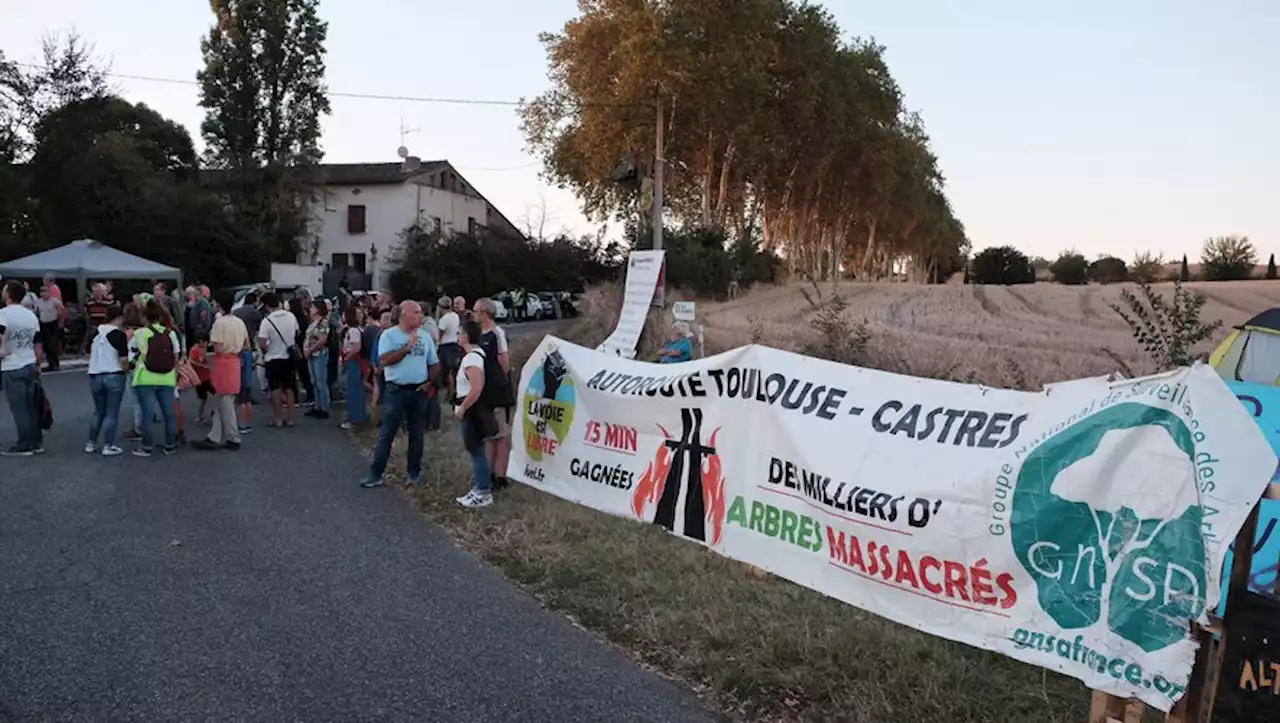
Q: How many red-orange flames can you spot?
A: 2